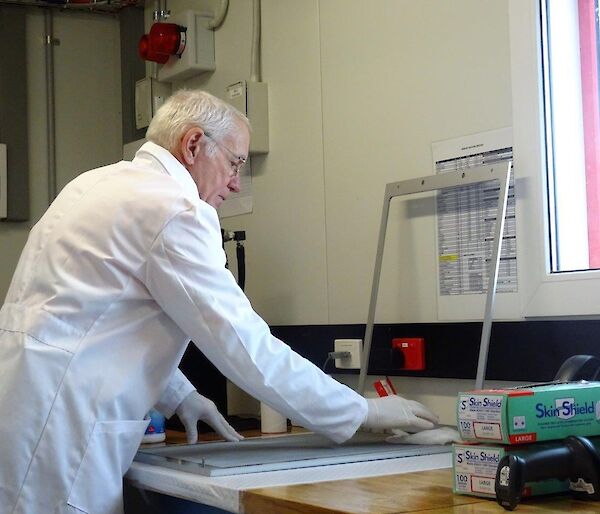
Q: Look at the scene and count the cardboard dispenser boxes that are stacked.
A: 2